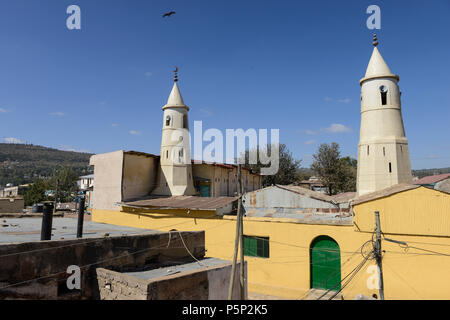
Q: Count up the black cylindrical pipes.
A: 2